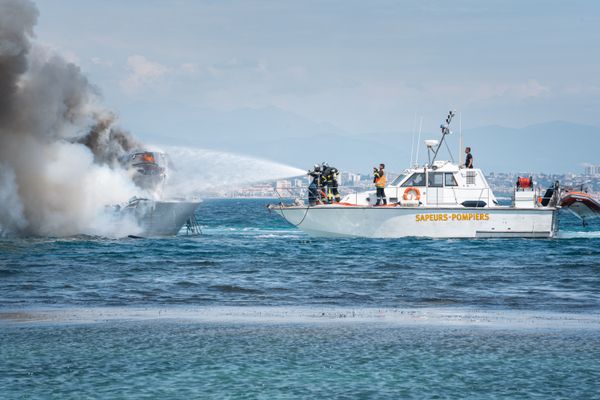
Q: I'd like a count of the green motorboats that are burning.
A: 0